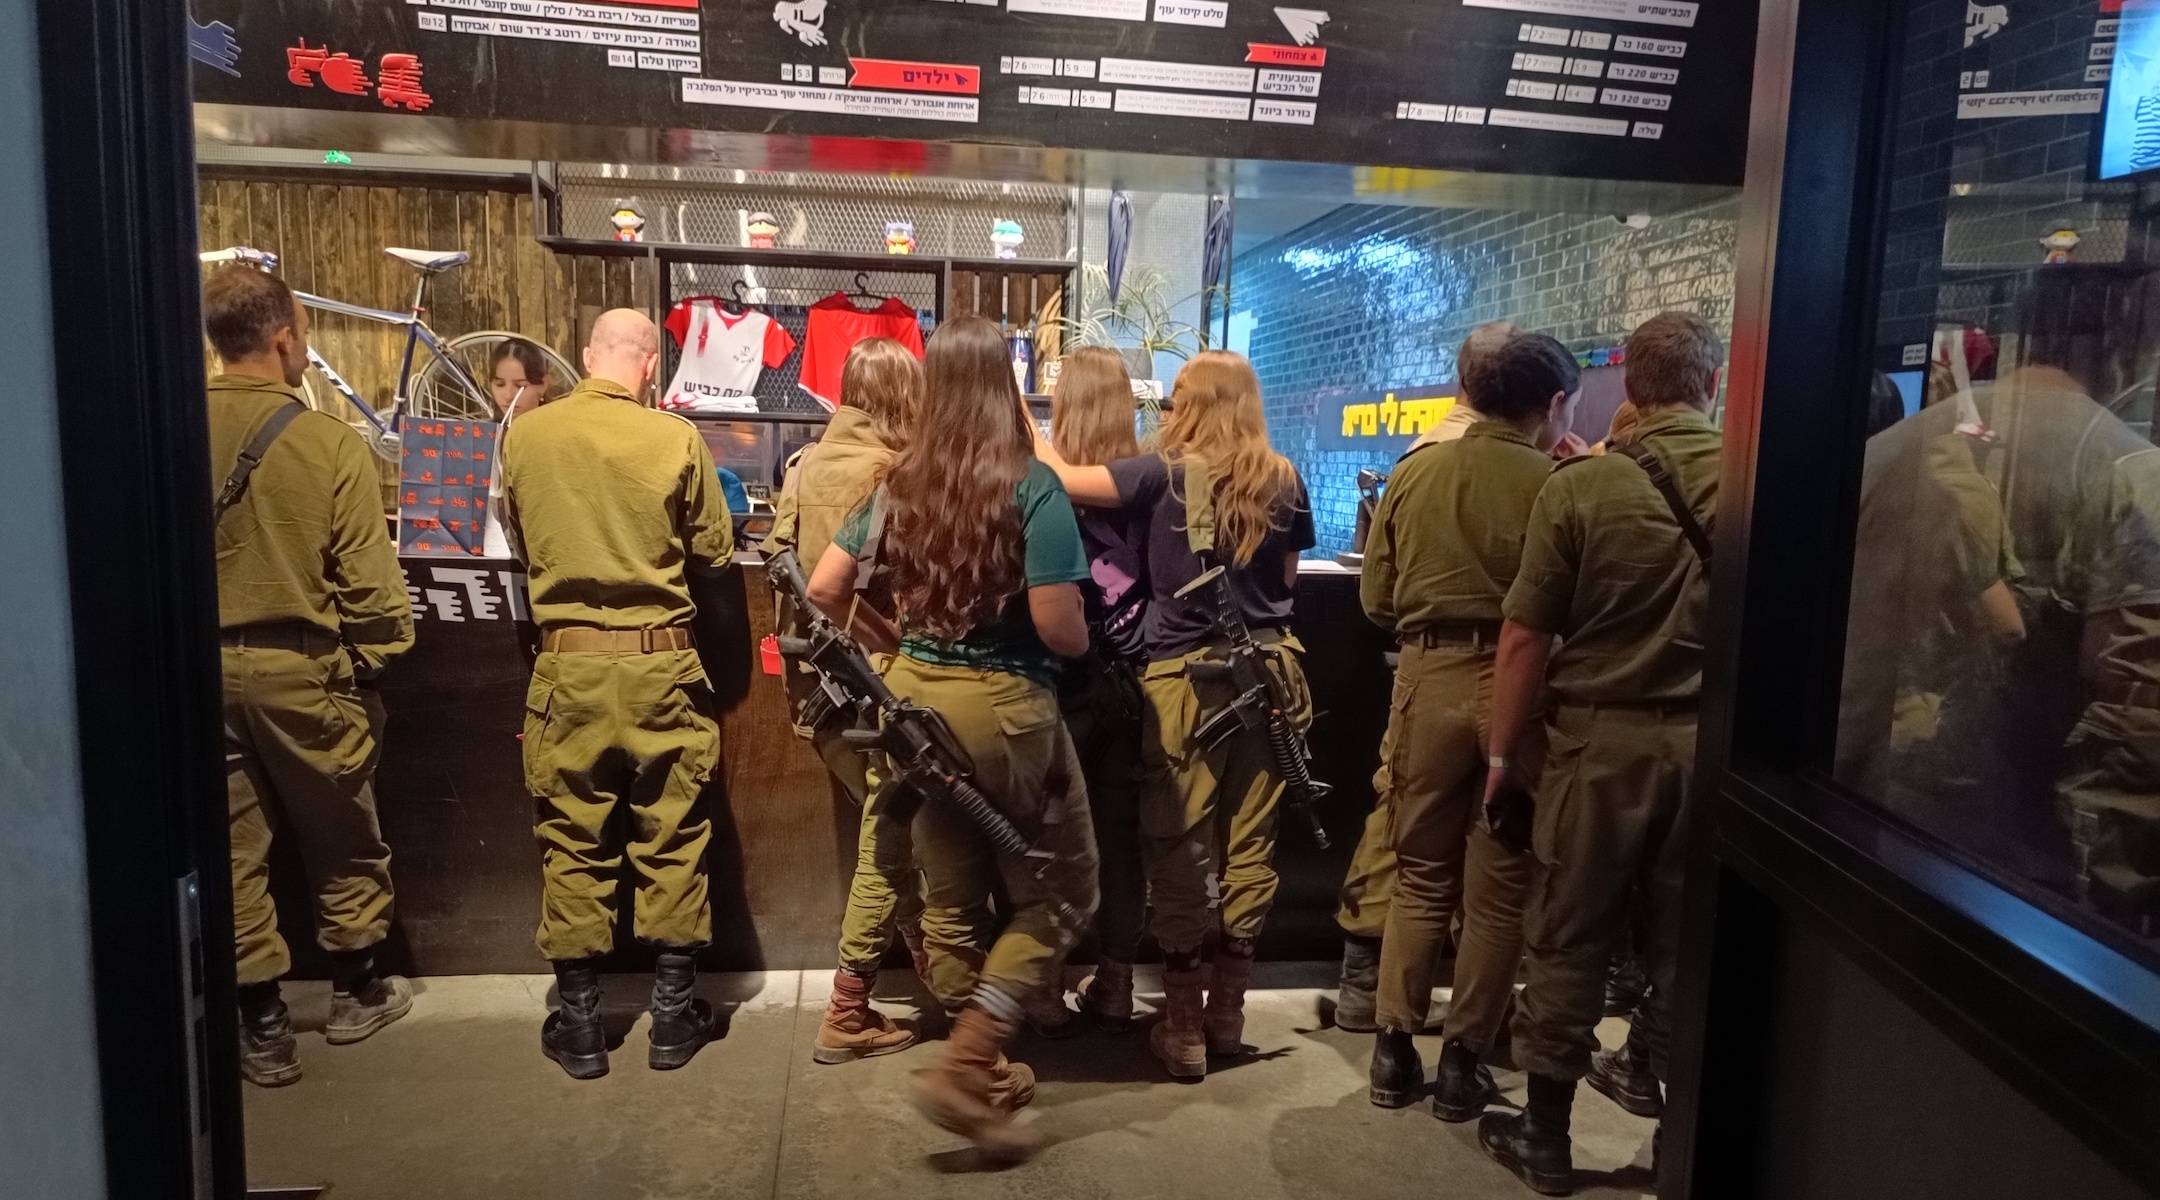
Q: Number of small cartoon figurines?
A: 4